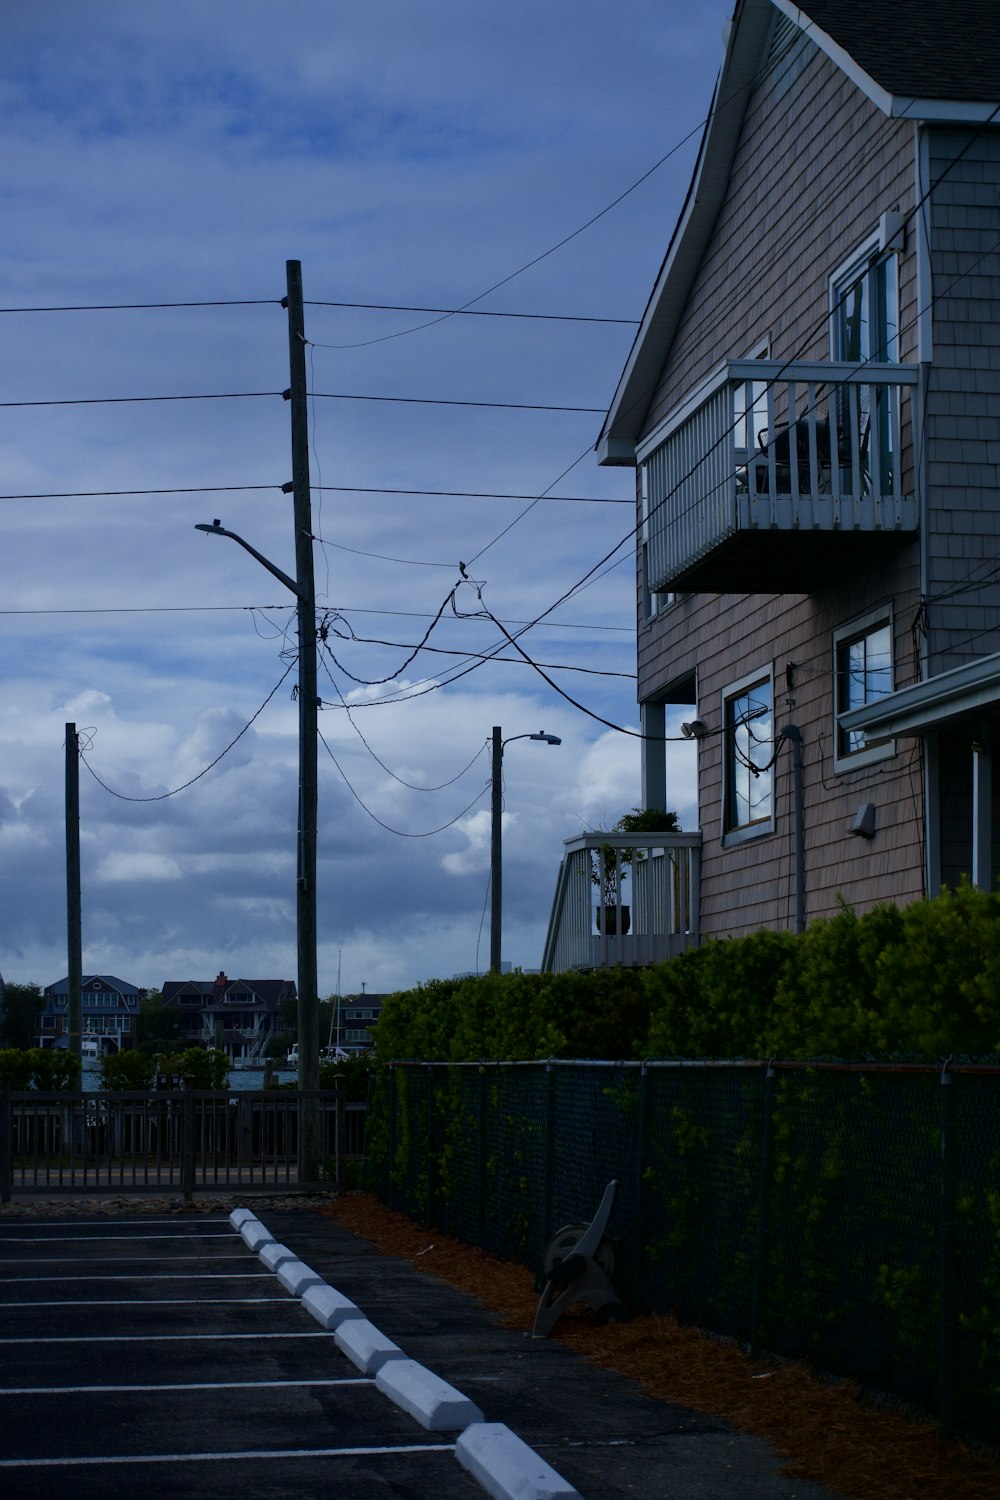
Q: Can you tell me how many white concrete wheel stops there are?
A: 8